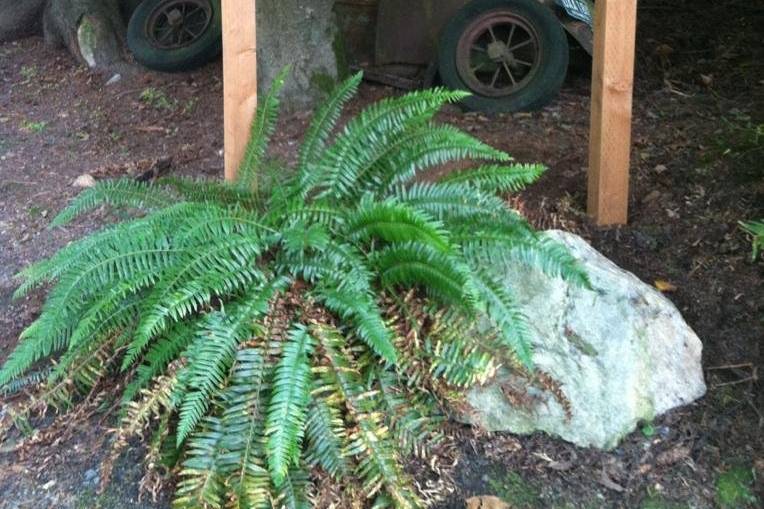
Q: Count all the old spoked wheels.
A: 2